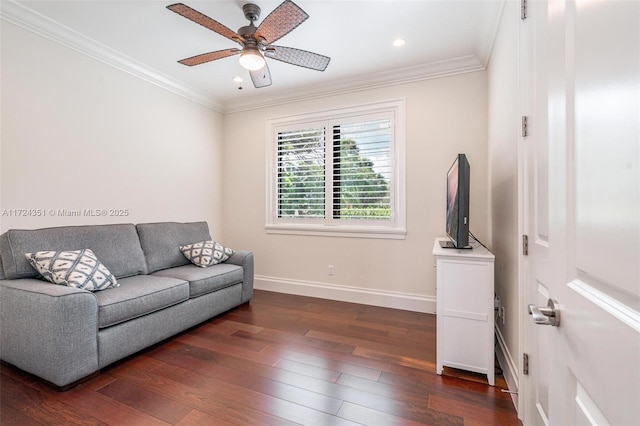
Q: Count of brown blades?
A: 3